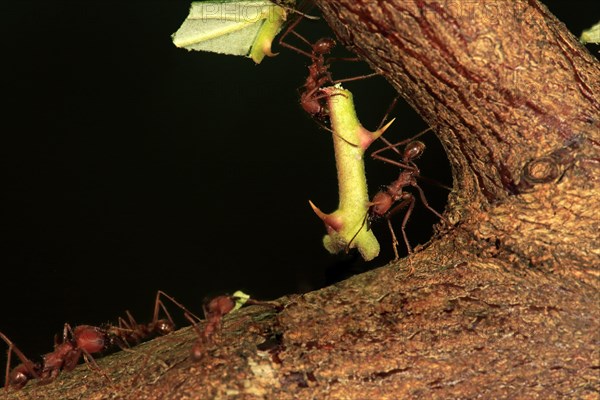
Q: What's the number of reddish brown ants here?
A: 5